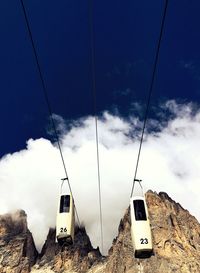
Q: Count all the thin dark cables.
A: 3